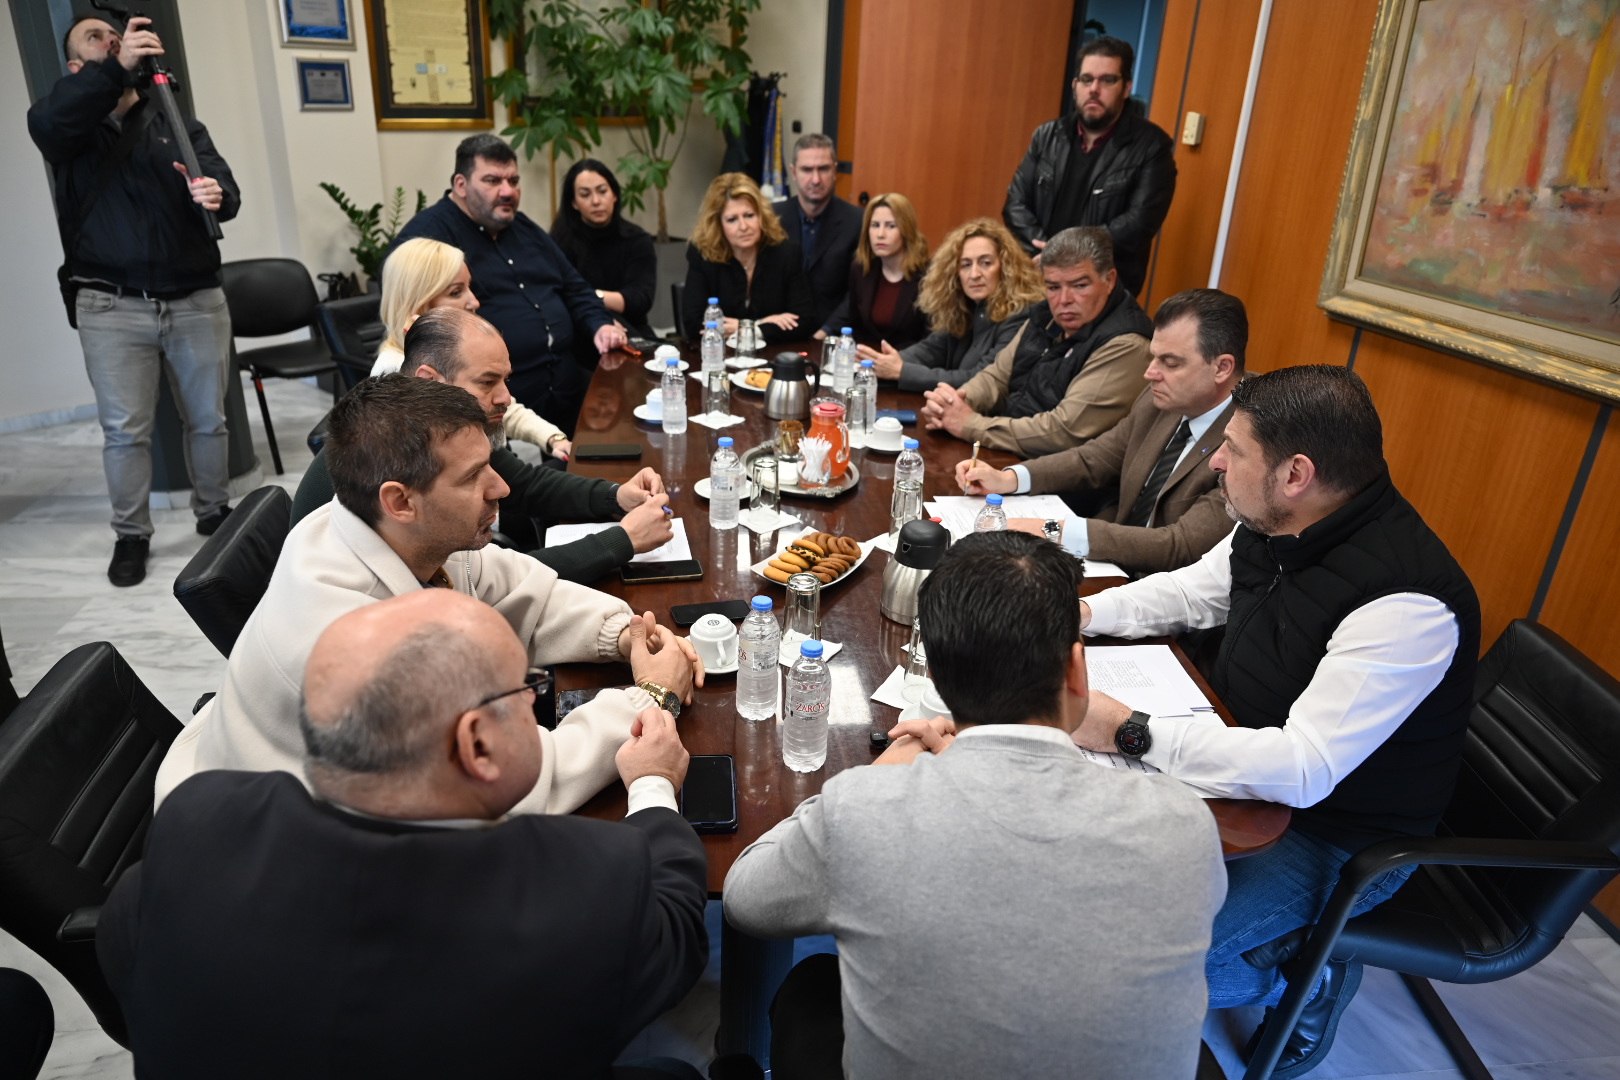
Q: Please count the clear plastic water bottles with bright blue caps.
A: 10